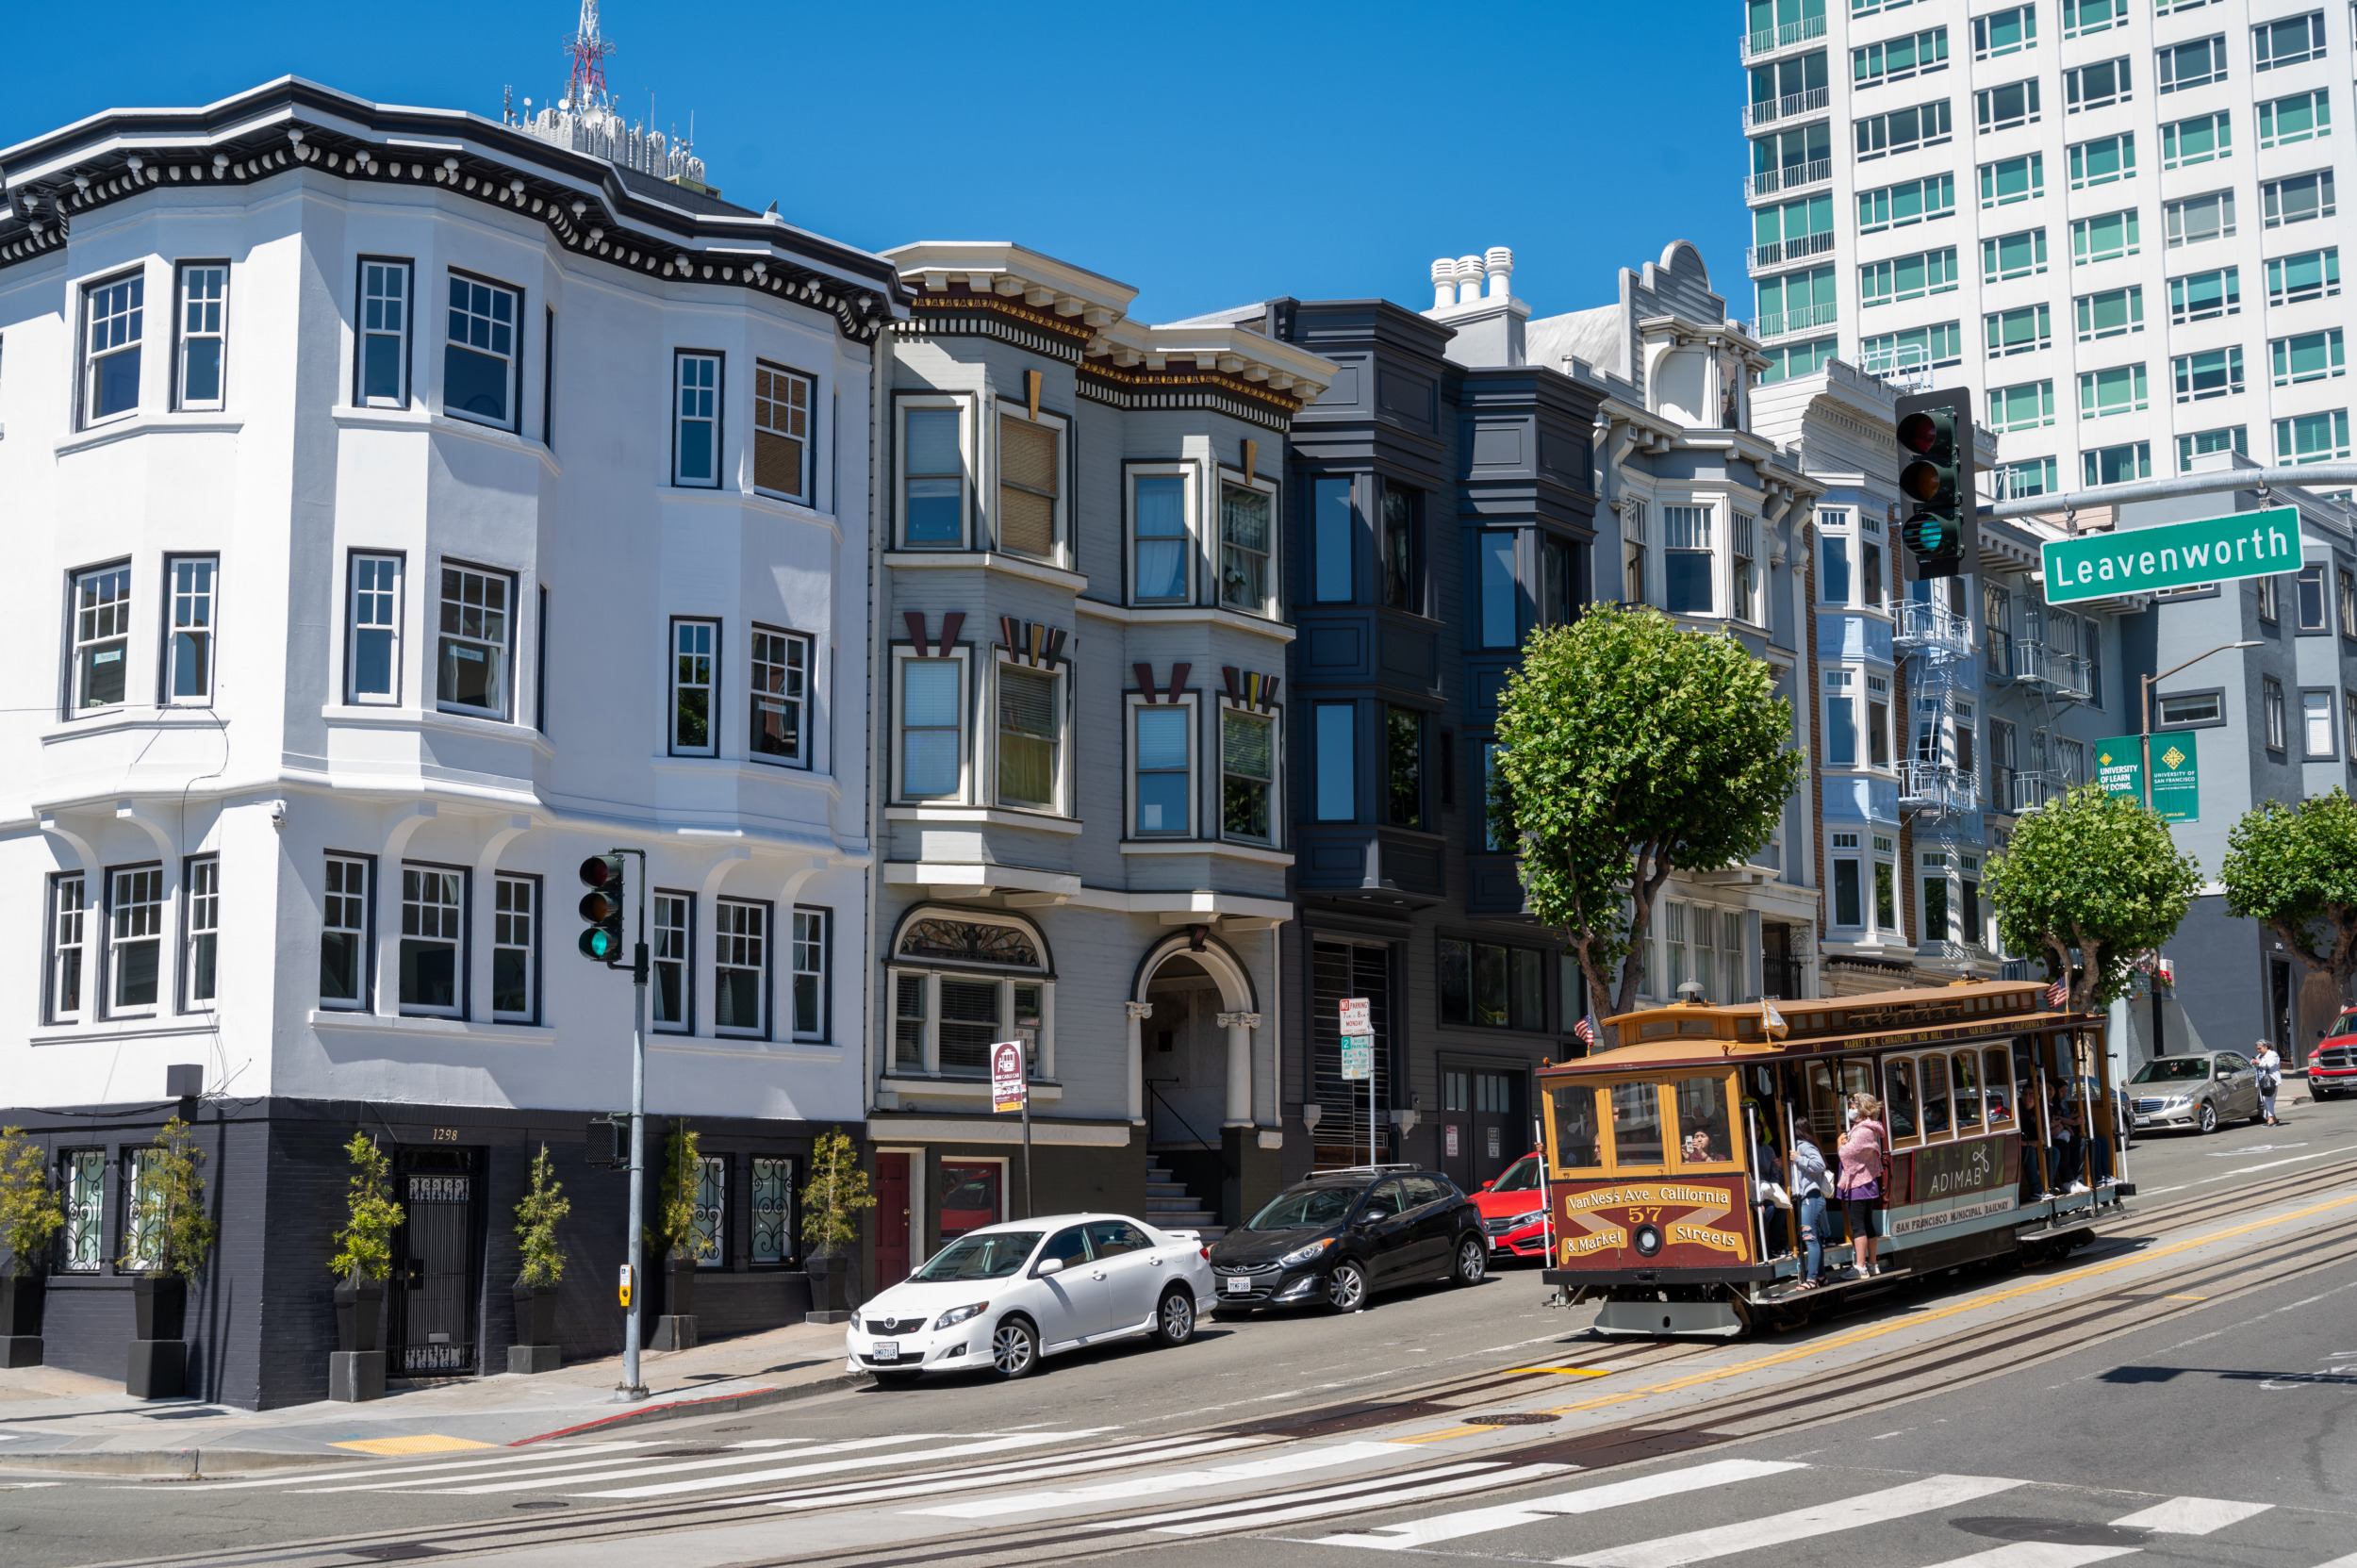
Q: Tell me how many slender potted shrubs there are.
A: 6